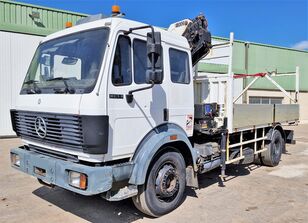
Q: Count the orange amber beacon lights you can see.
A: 2